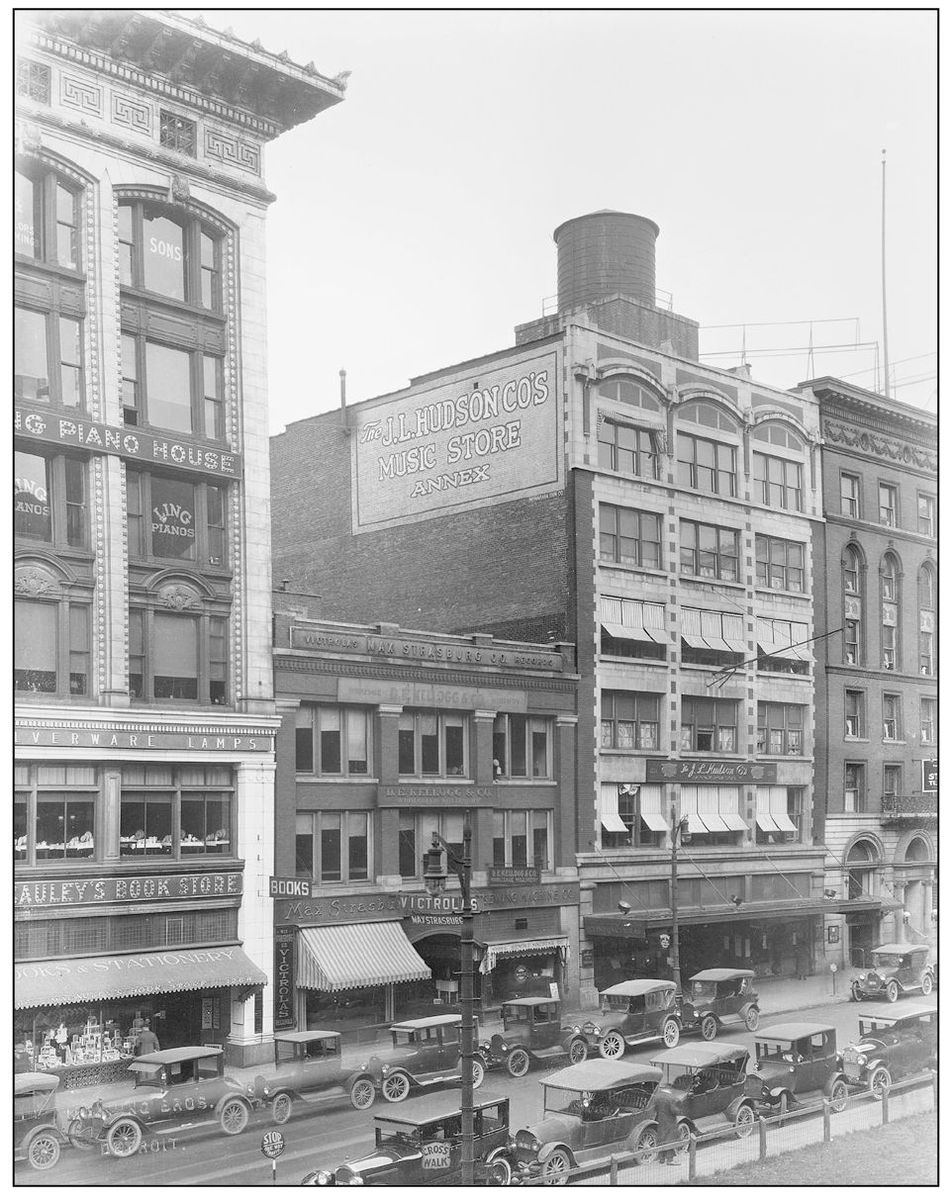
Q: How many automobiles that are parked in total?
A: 13